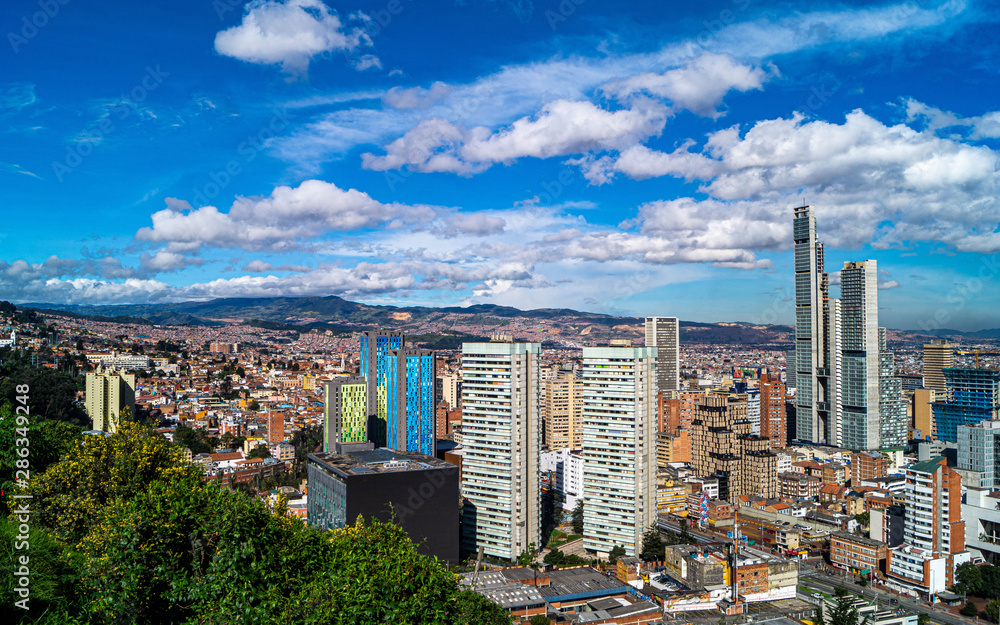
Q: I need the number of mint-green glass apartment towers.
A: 2